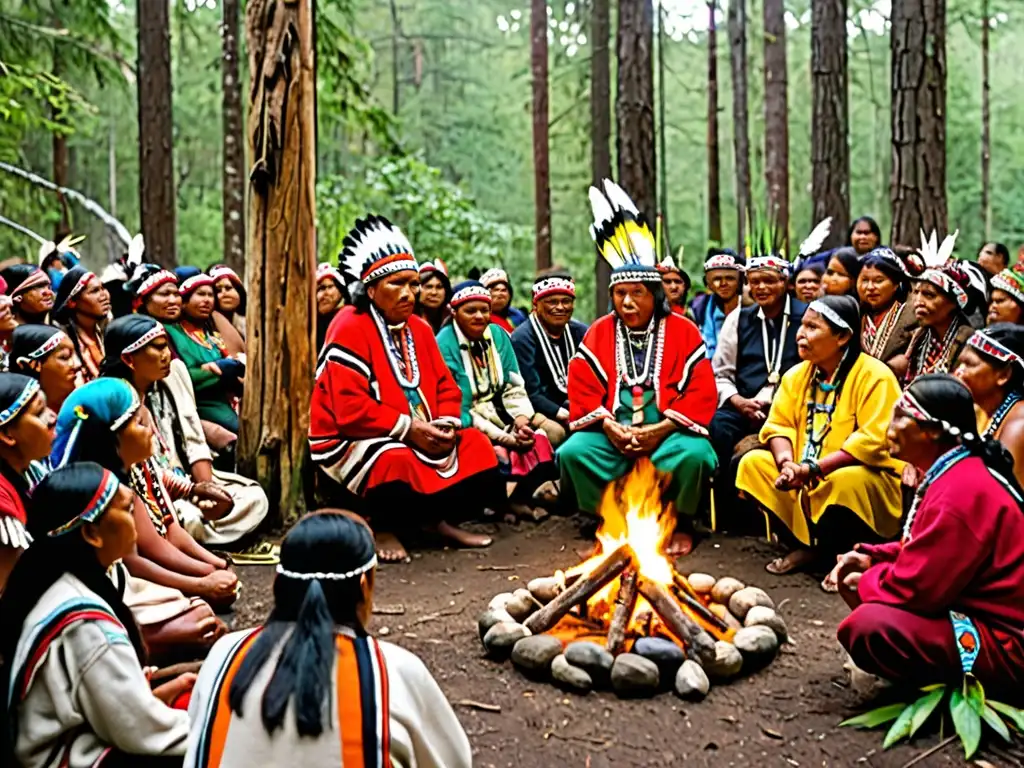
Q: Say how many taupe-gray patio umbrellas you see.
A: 0